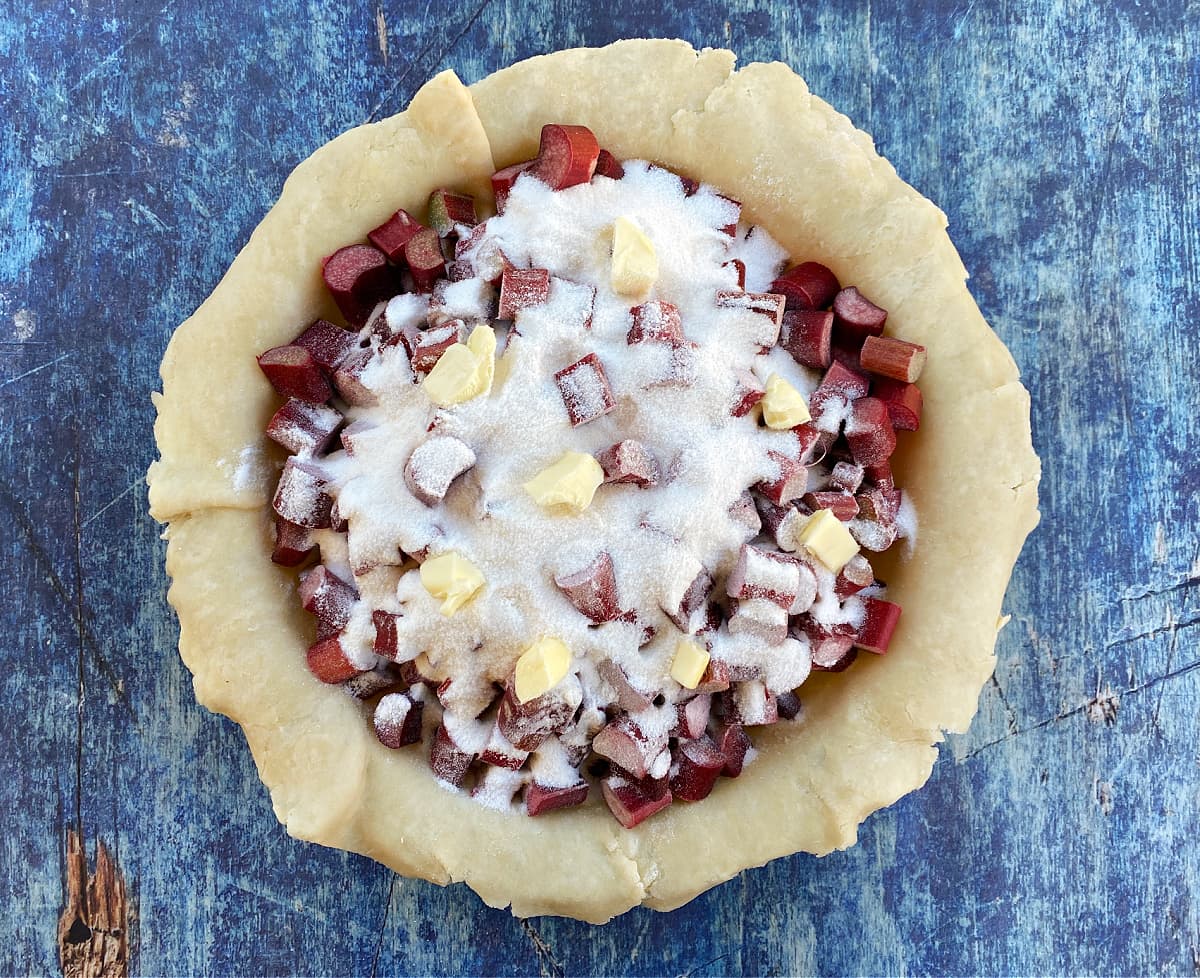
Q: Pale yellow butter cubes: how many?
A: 8